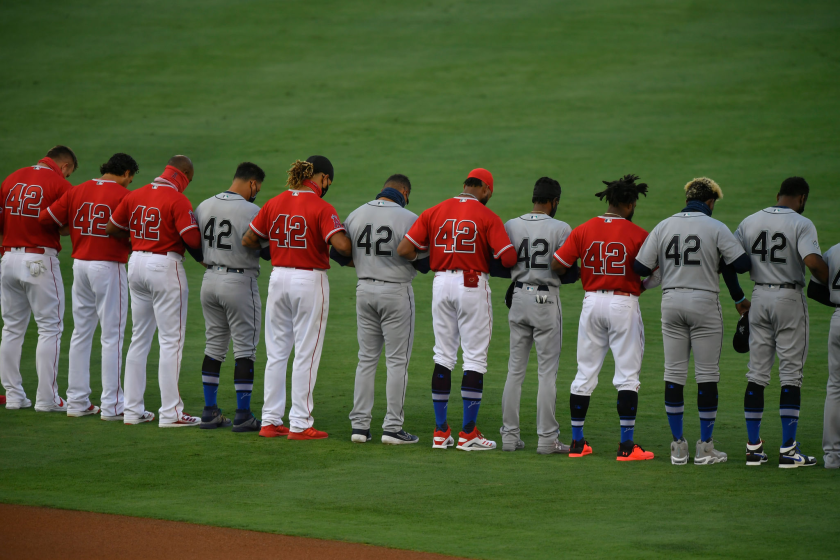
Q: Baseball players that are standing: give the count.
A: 12